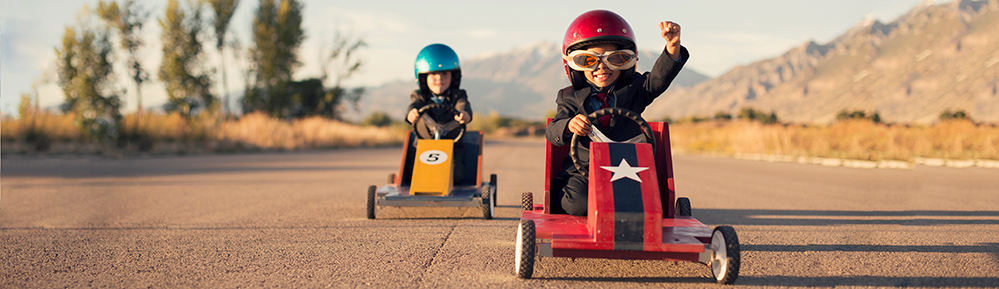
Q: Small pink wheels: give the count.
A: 0